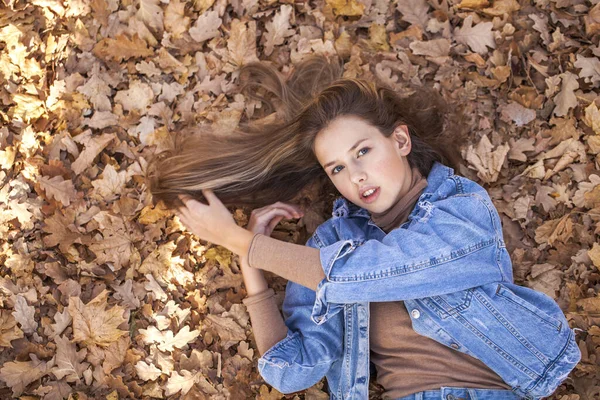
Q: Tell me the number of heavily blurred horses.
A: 0